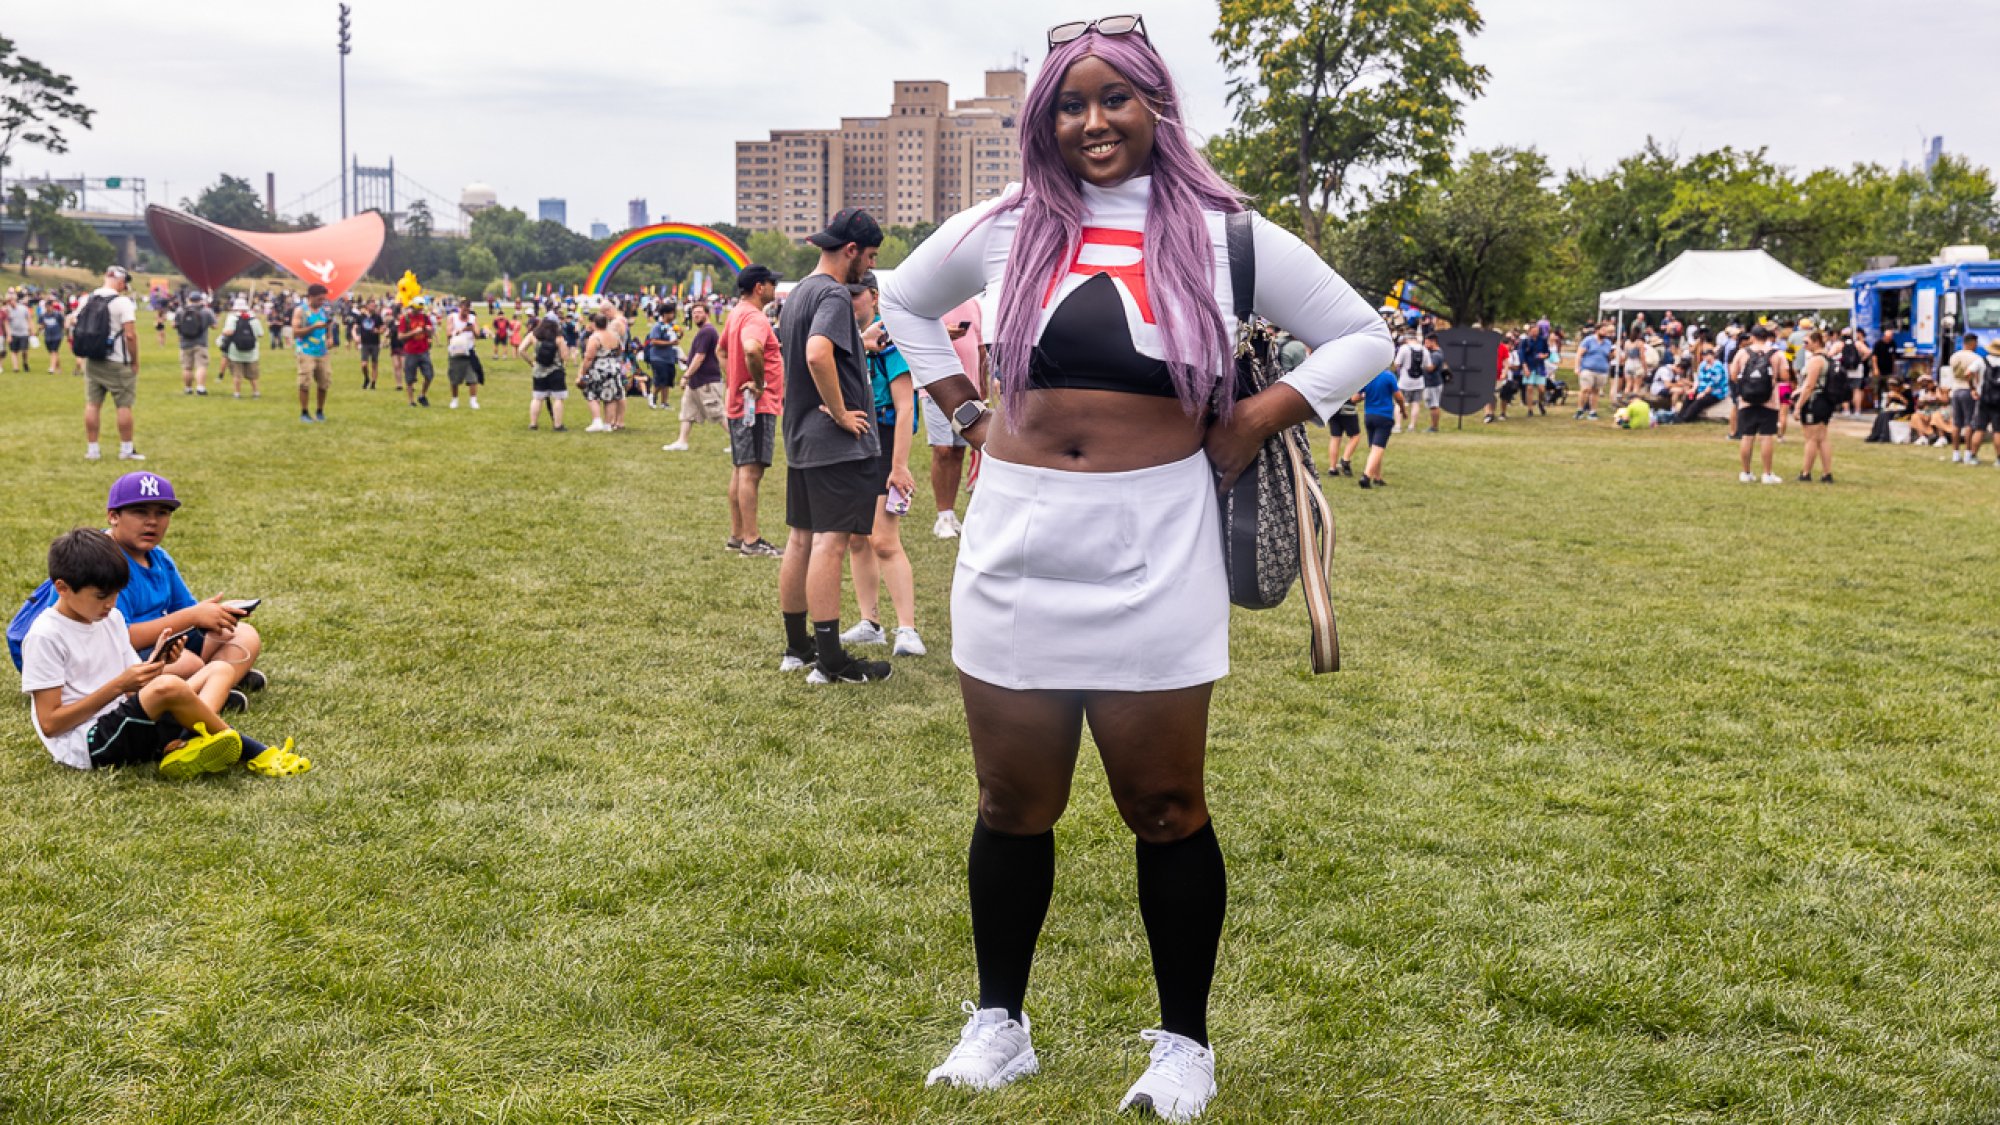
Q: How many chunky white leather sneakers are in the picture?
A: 2